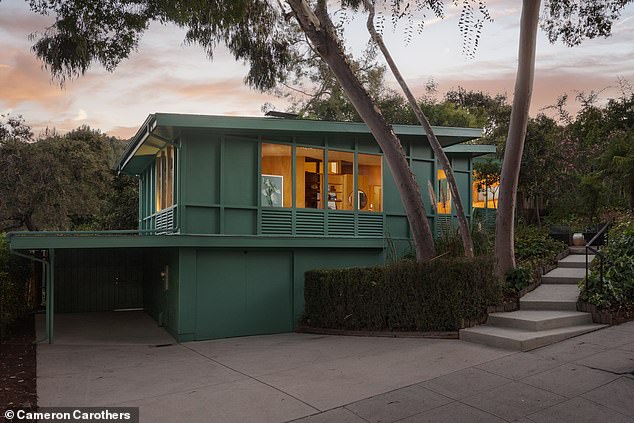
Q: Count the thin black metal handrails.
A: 1